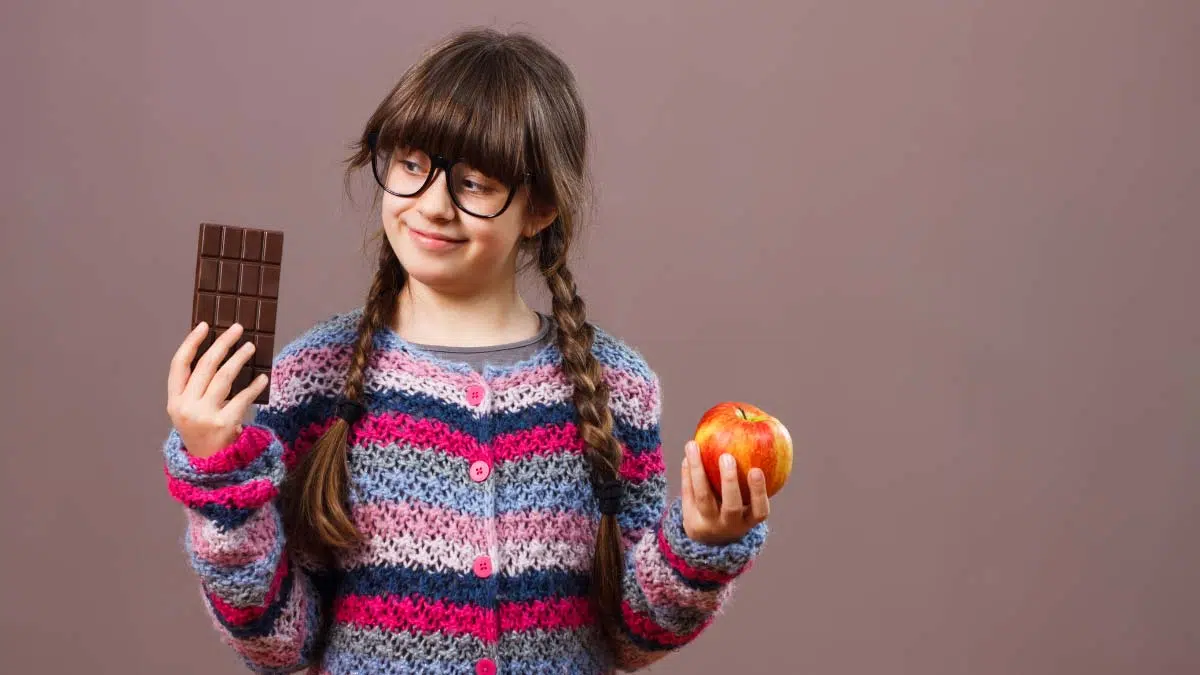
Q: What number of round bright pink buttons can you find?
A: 4